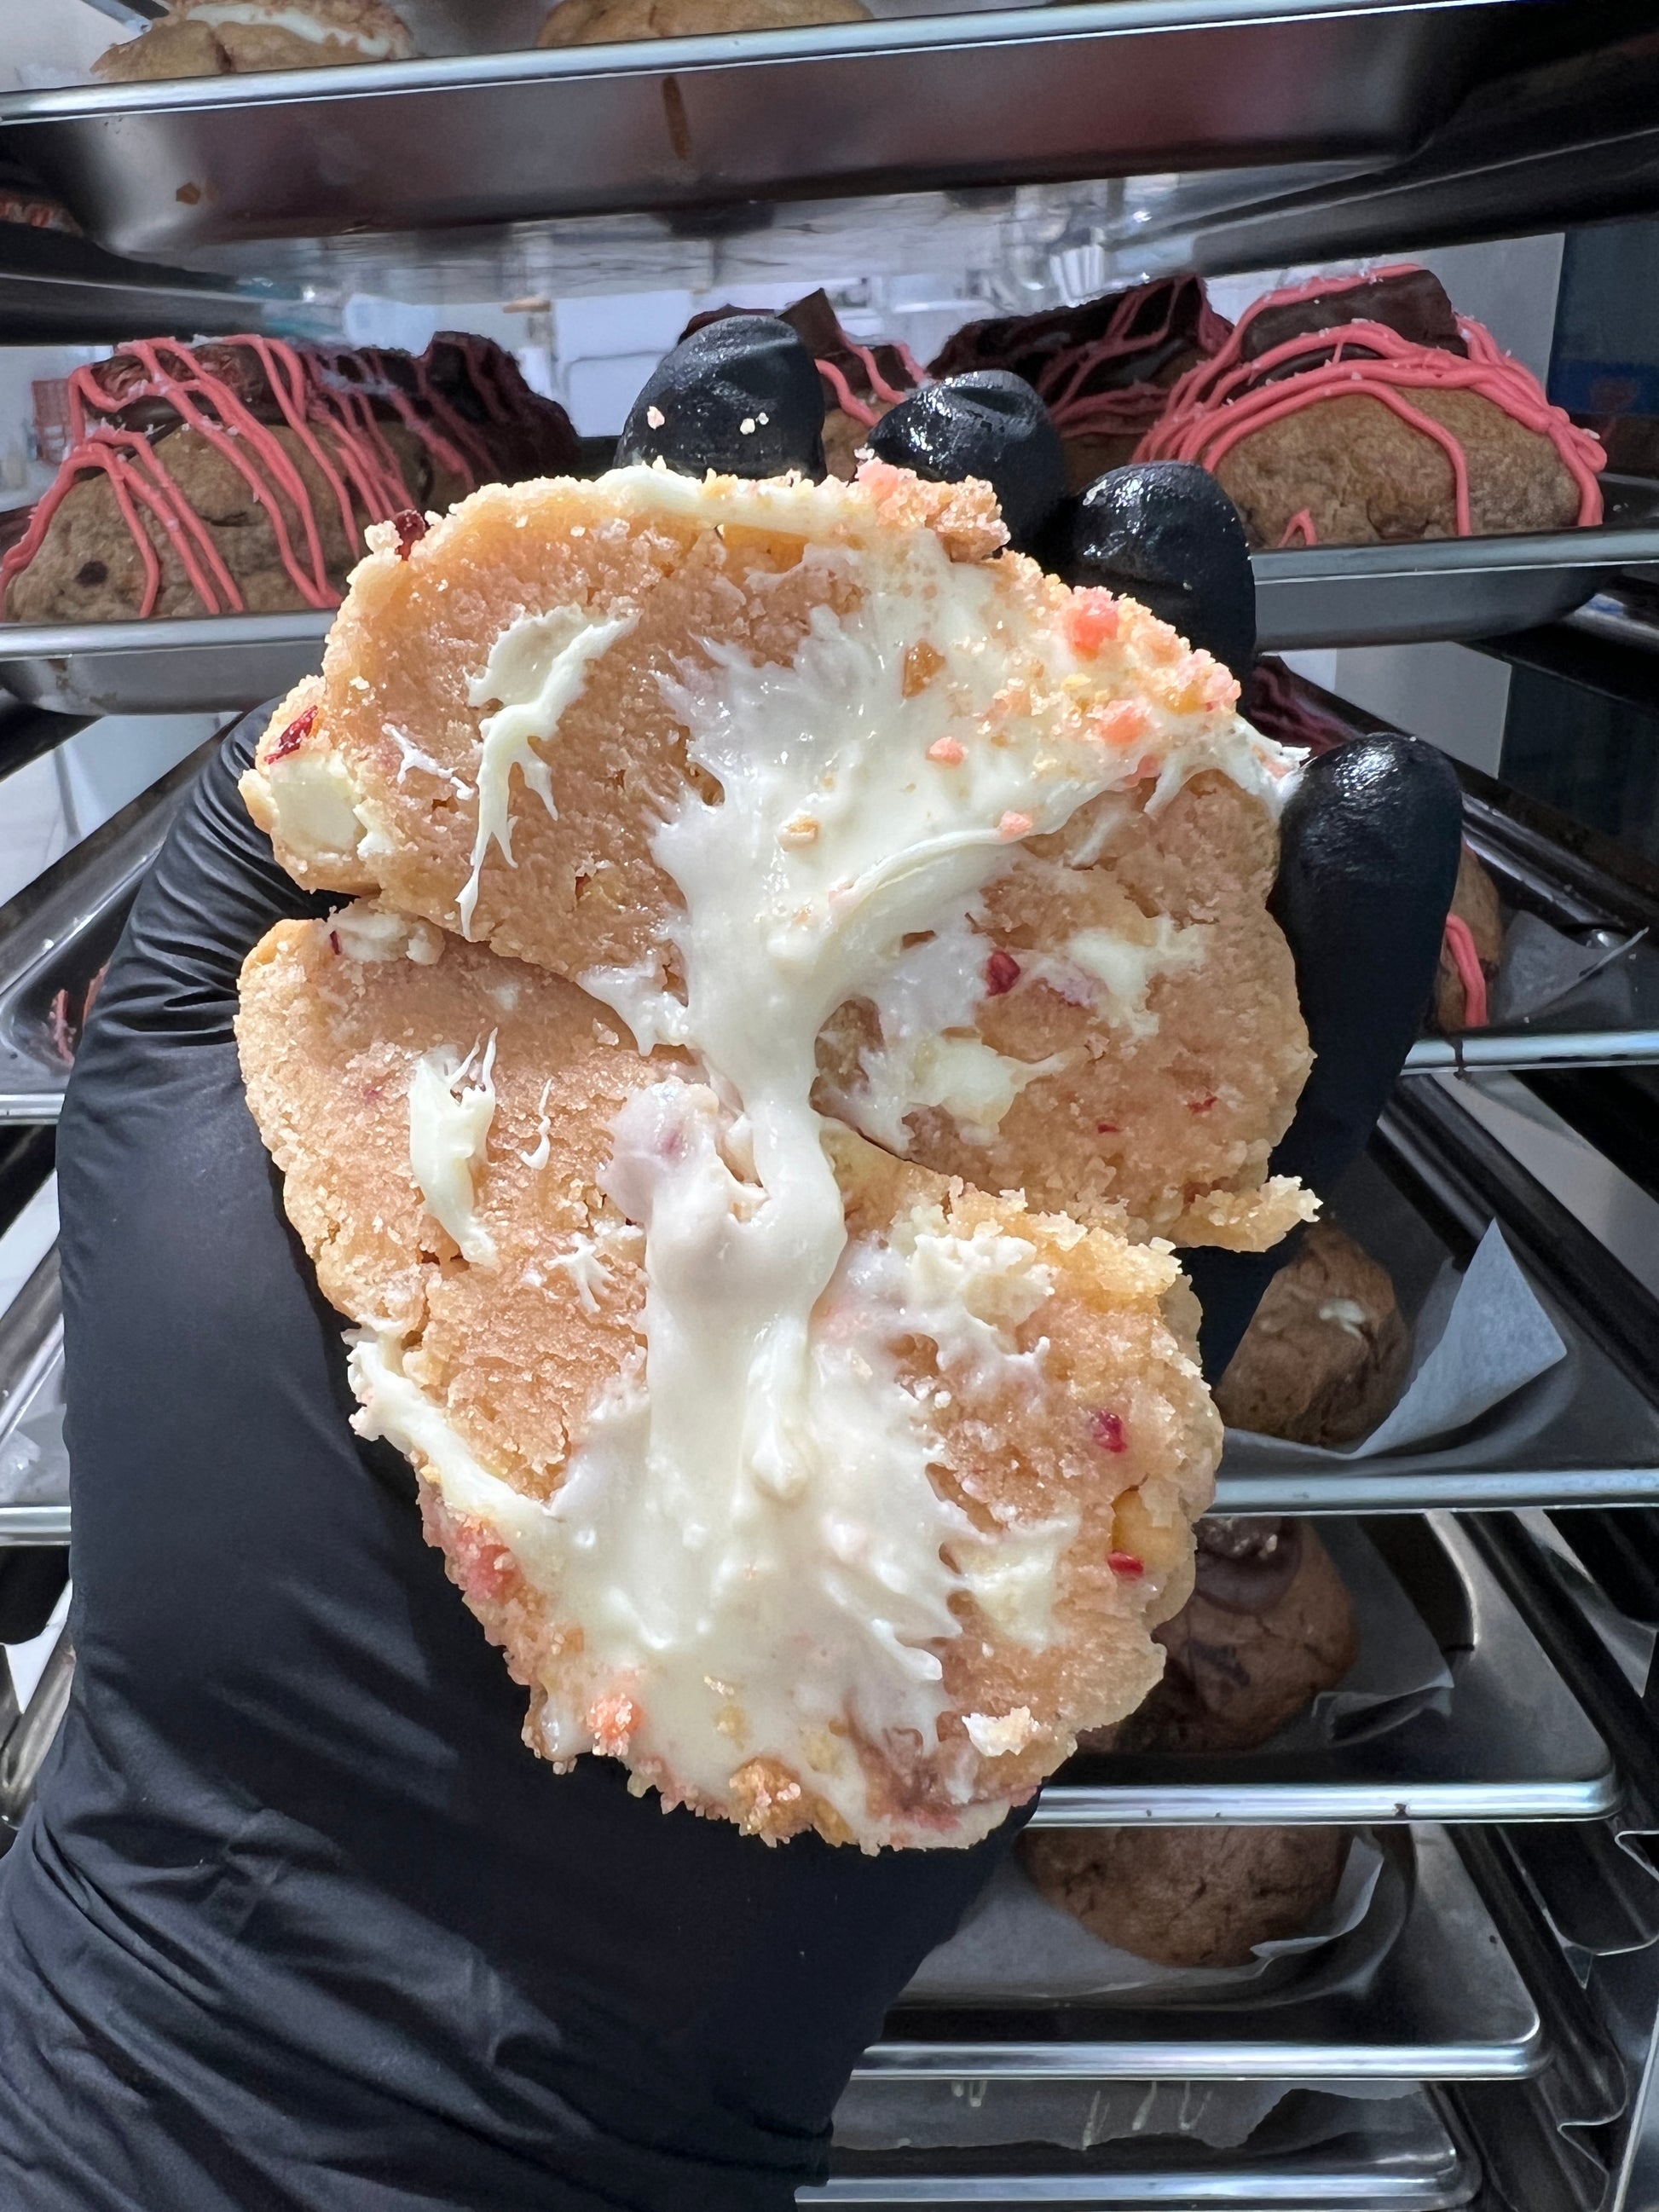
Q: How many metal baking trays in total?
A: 7